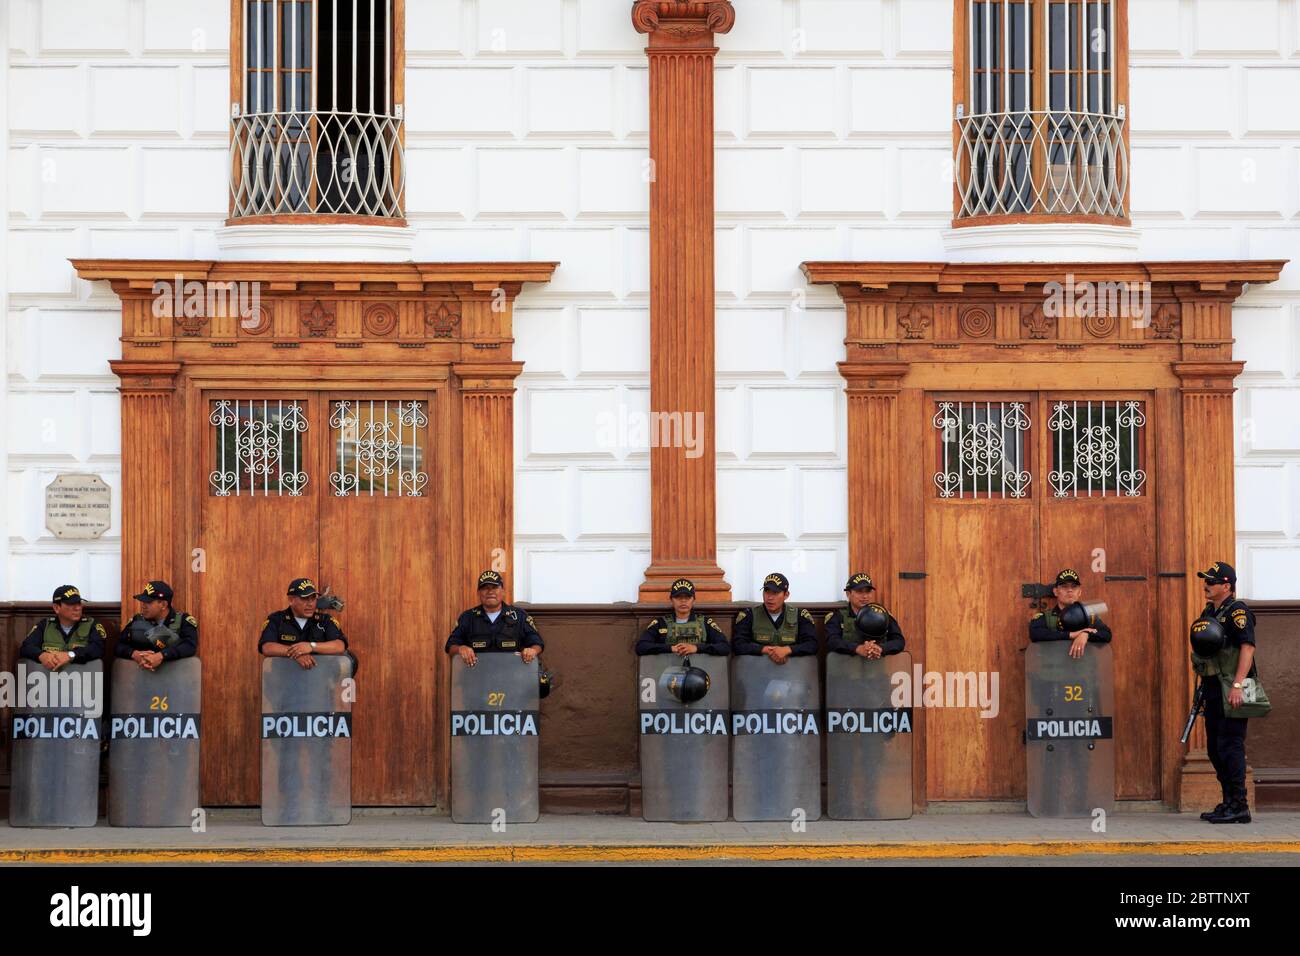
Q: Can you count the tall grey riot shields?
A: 8